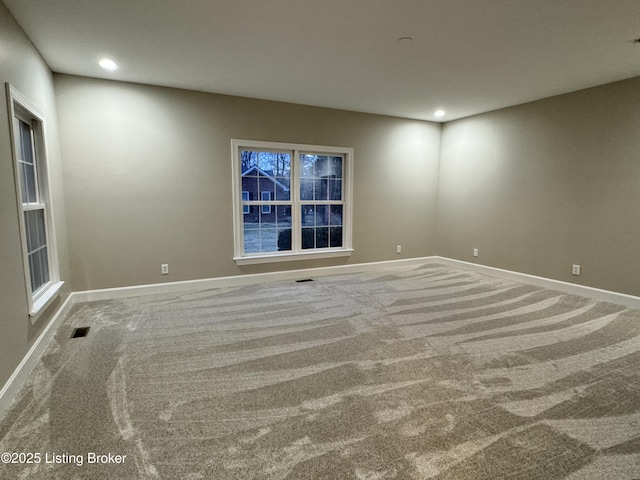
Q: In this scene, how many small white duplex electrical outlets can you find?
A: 4